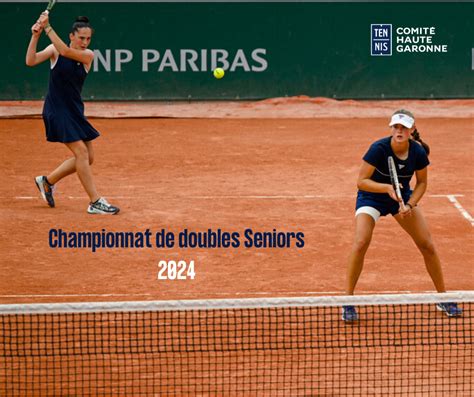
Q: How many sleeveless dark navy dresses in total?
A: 1